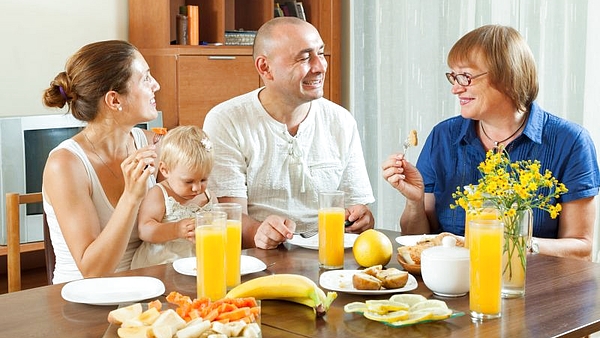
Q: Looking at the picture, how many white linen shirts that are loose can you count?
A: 1